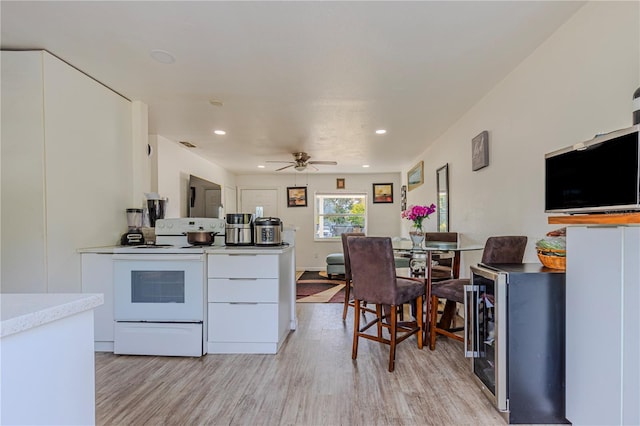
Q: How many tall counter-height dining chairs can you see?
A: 4